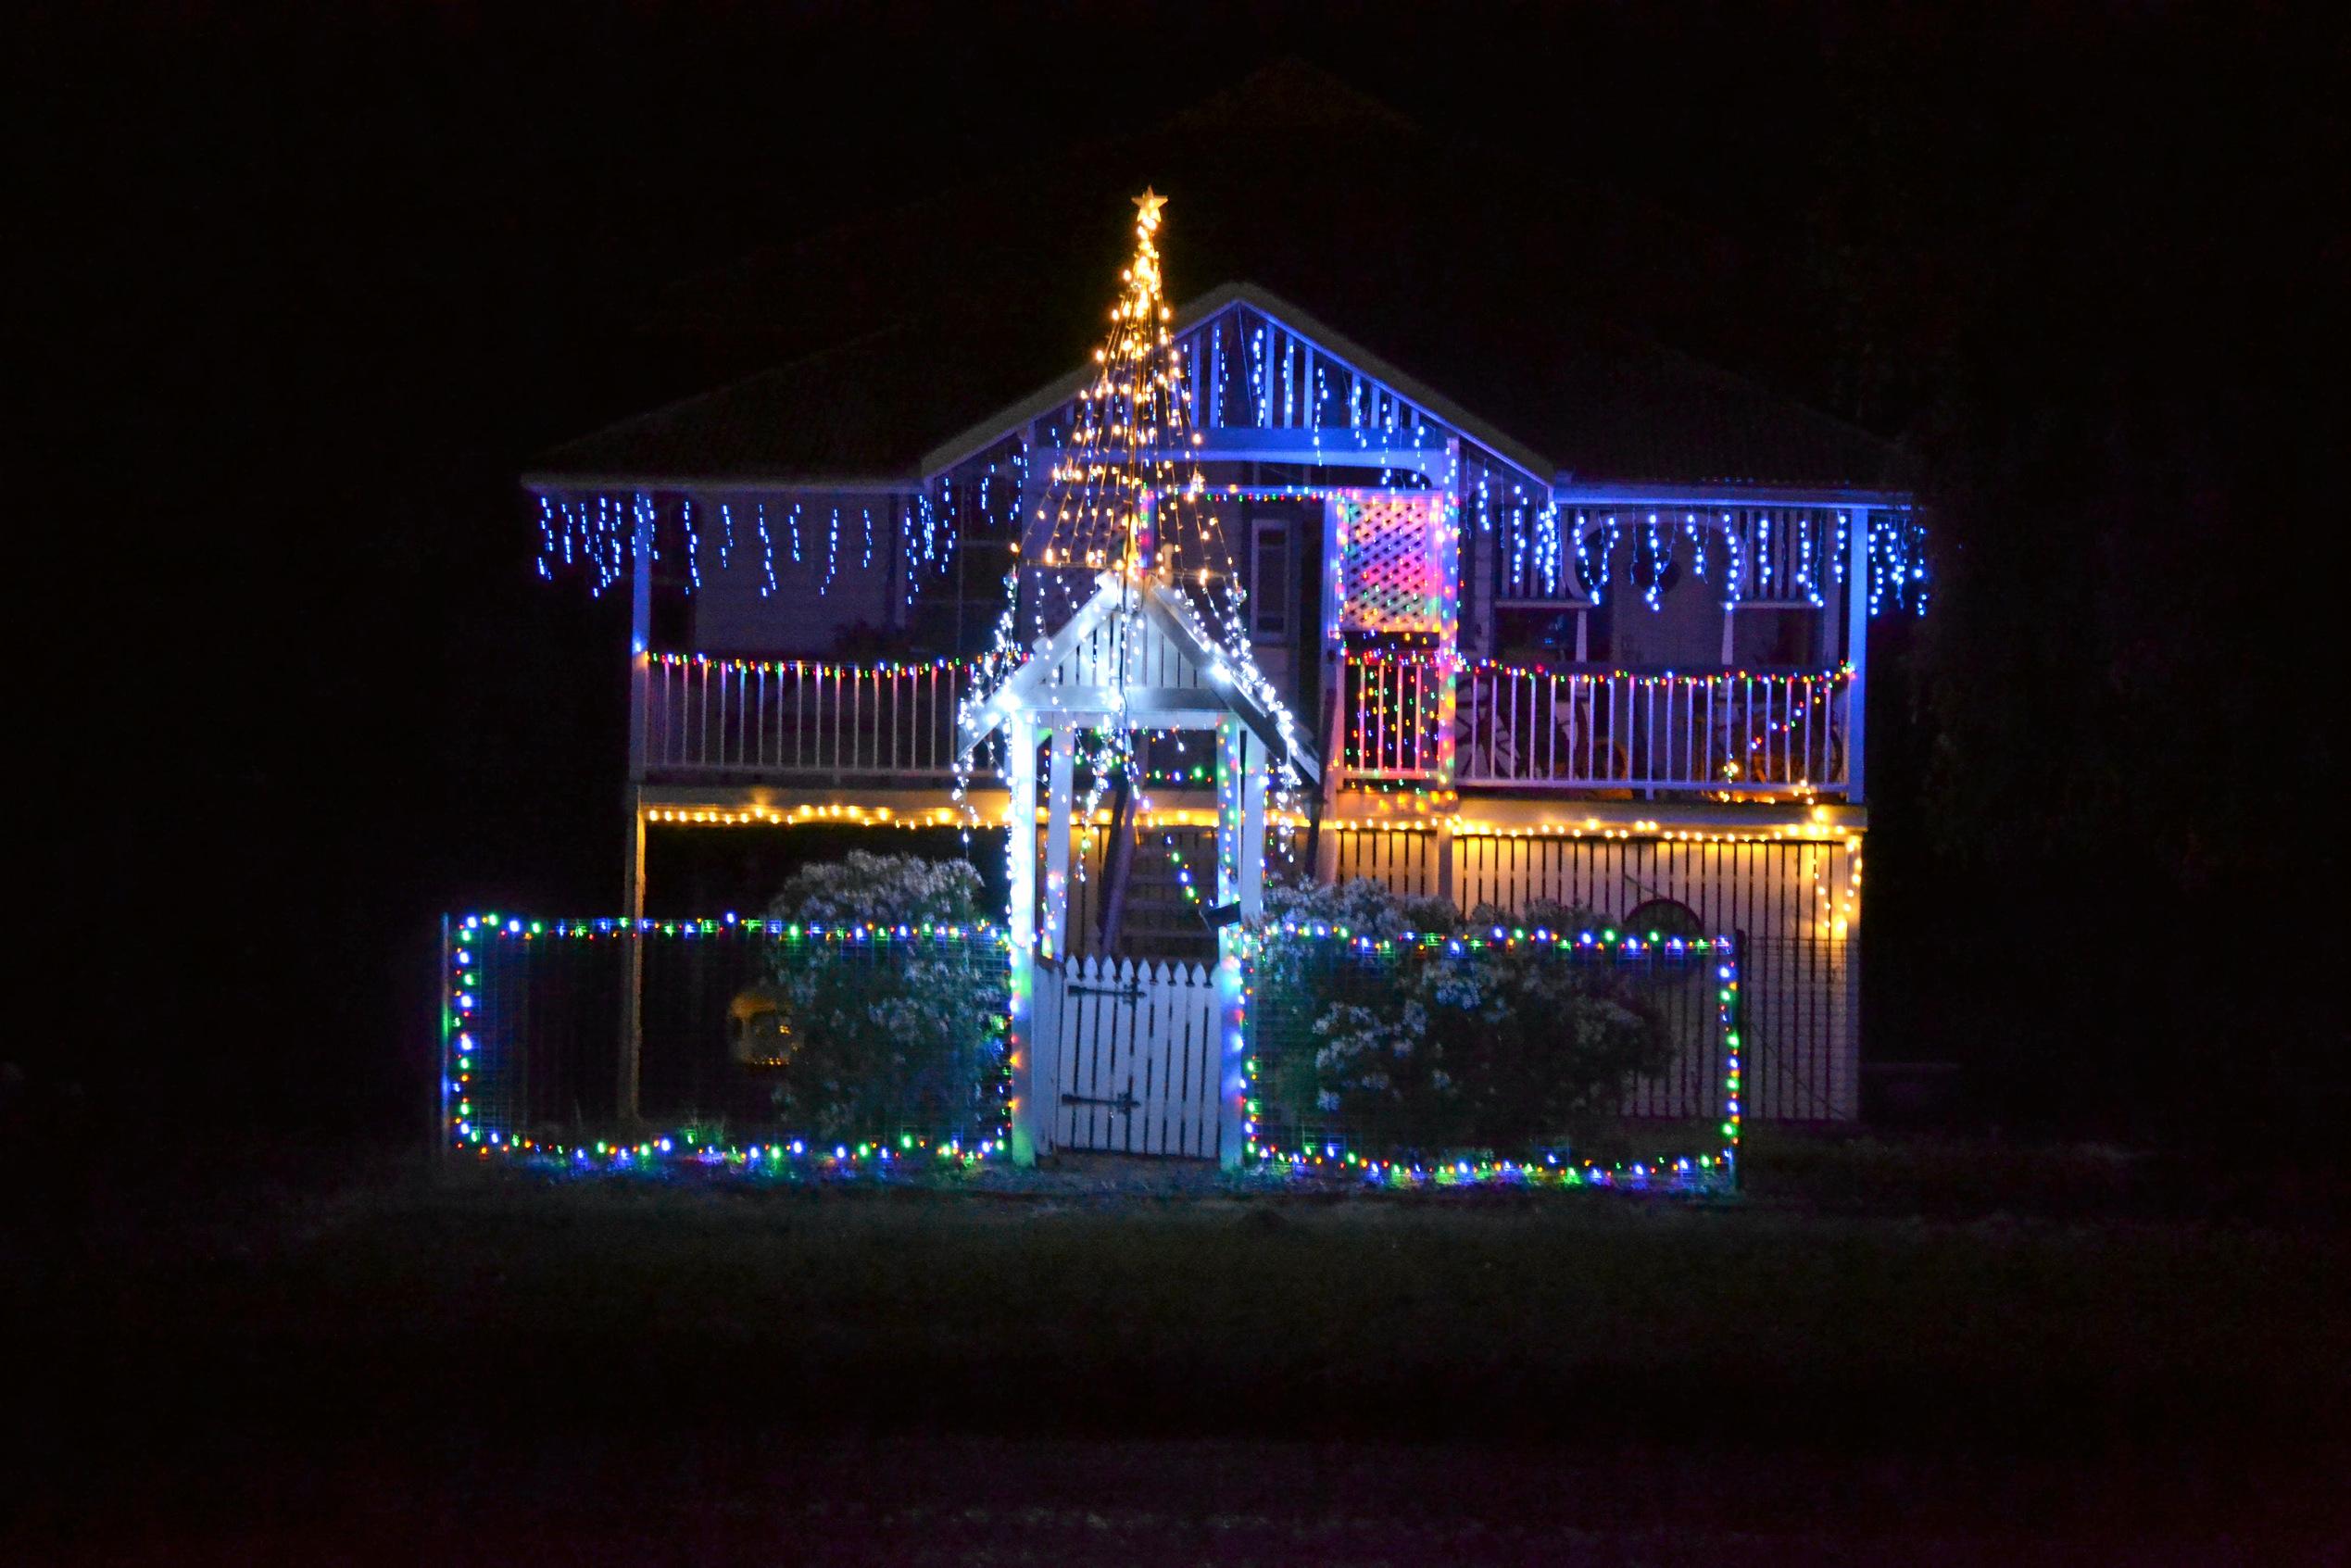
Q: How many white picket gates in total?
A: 1